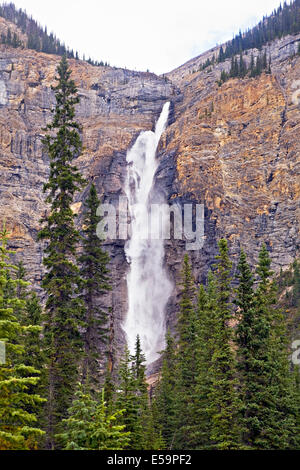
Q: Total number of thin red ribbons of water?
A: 0